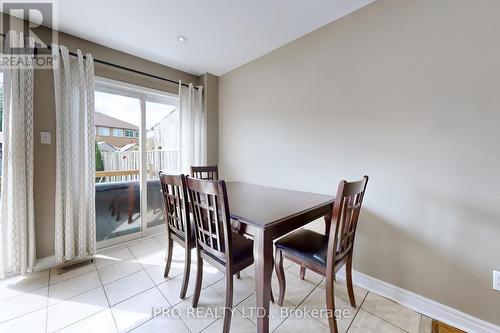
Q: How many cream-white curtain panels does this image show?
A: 3